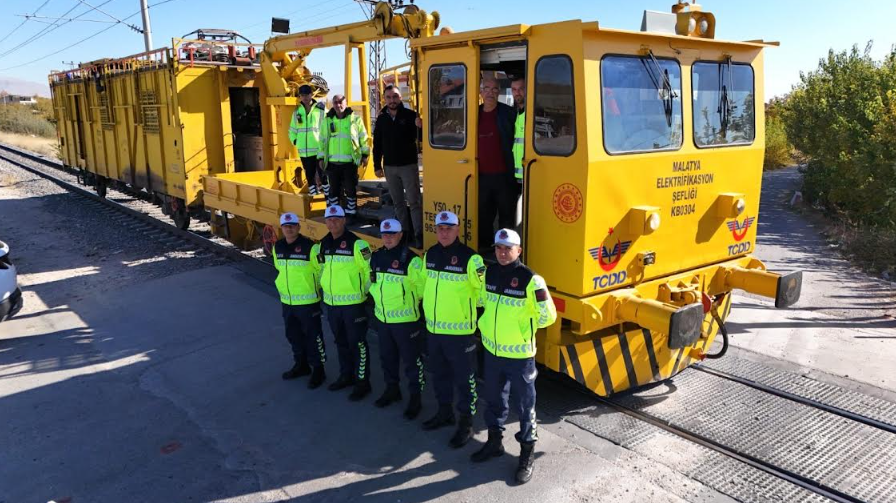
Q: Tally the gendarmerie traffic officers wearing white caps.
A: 5